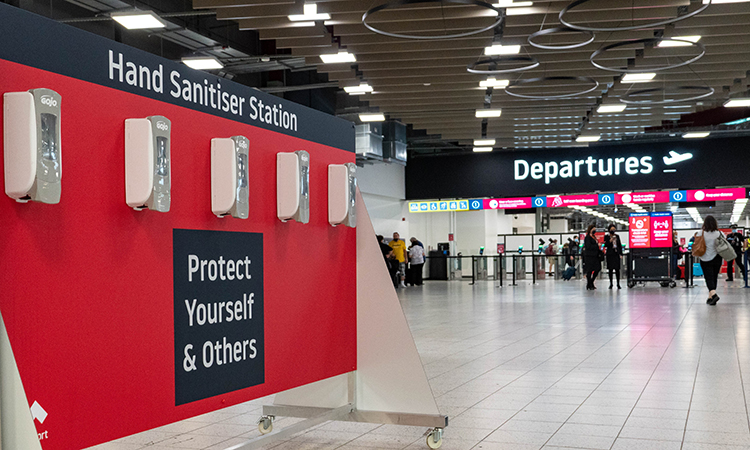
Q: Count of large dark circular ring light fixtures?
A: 7